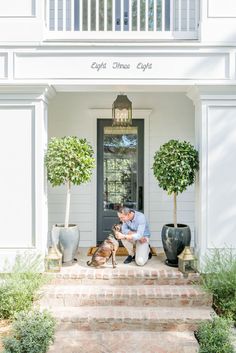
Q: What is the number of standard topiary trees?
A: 2